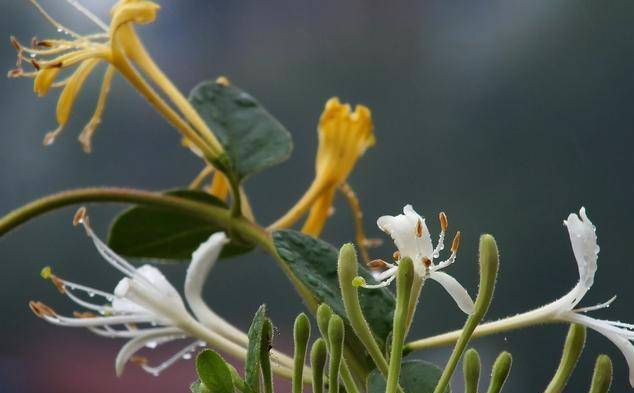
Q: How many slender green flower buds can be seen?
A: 12